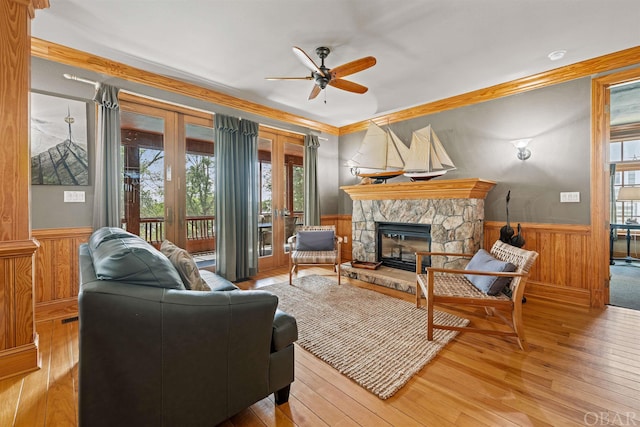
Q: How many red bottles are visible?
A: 0